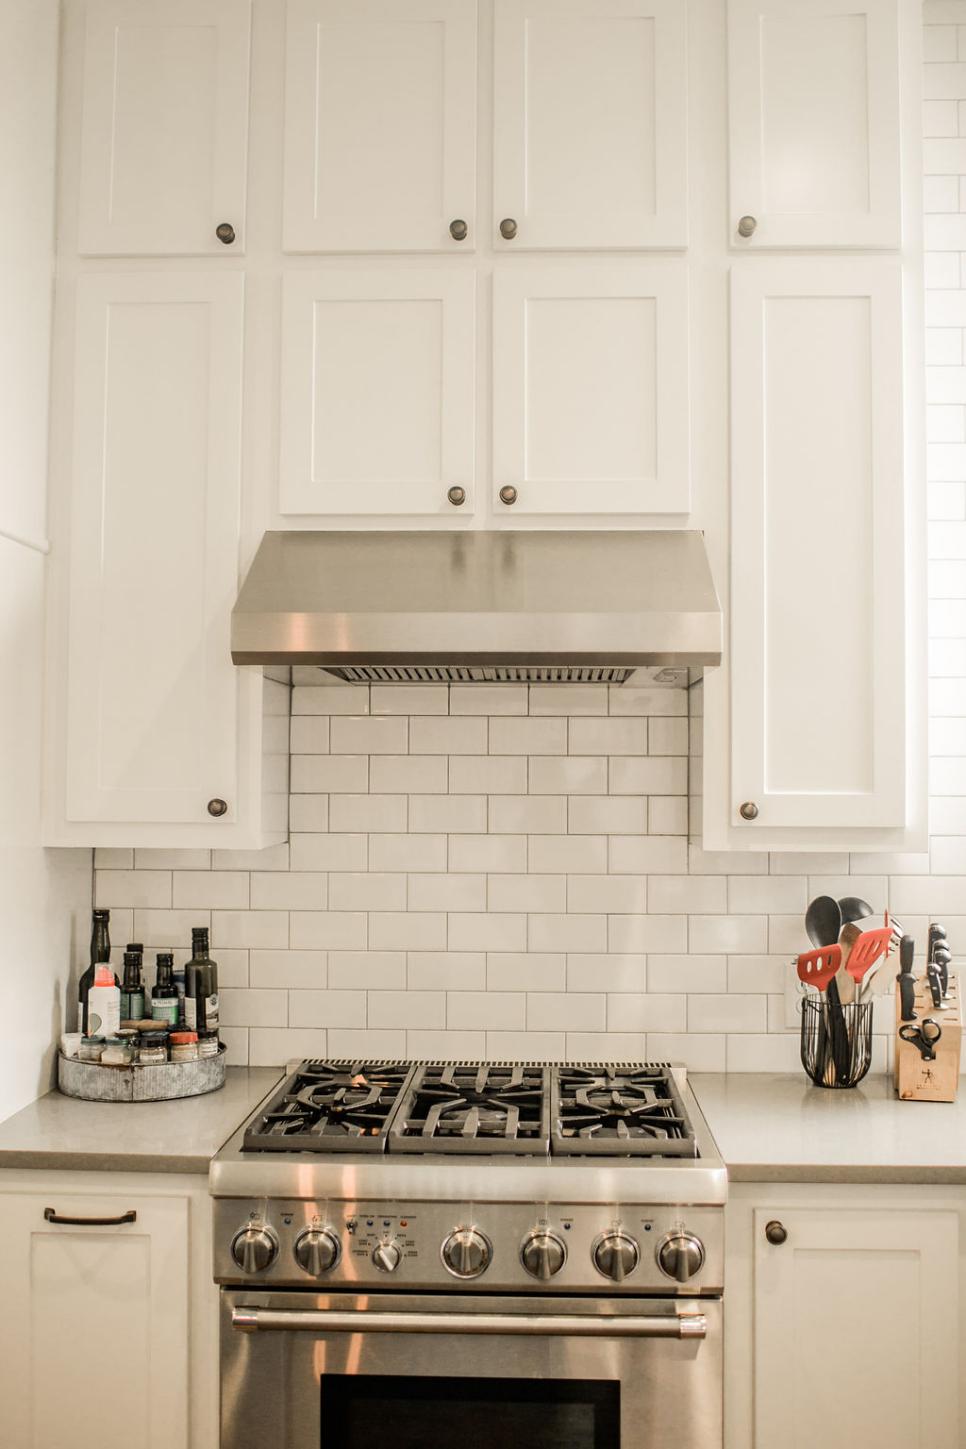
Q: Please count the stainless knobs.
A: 7